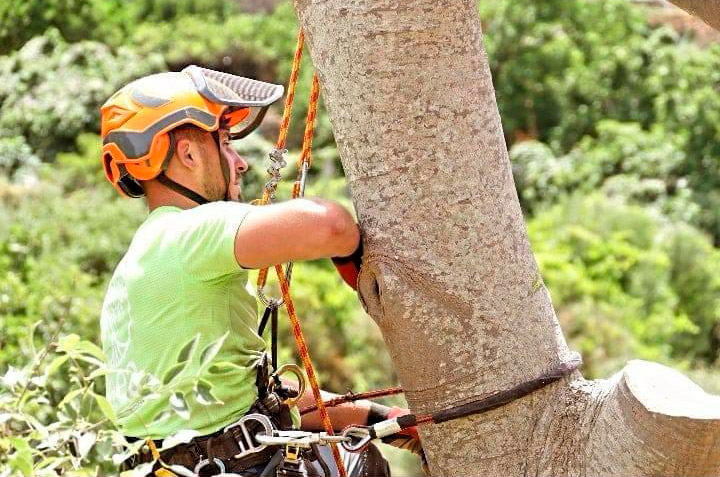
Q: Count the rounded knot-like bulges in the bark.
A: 1